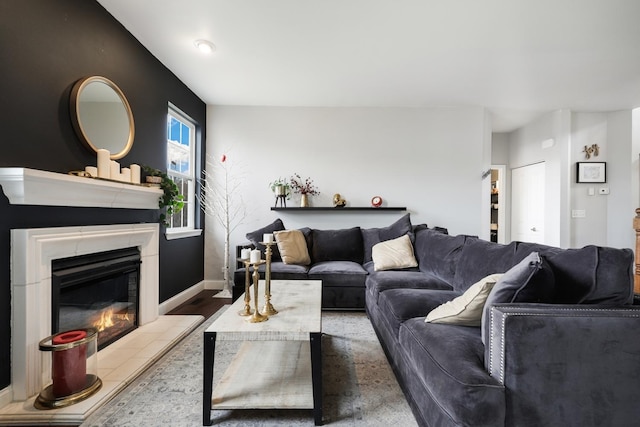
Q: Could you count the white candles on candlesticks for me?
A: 3